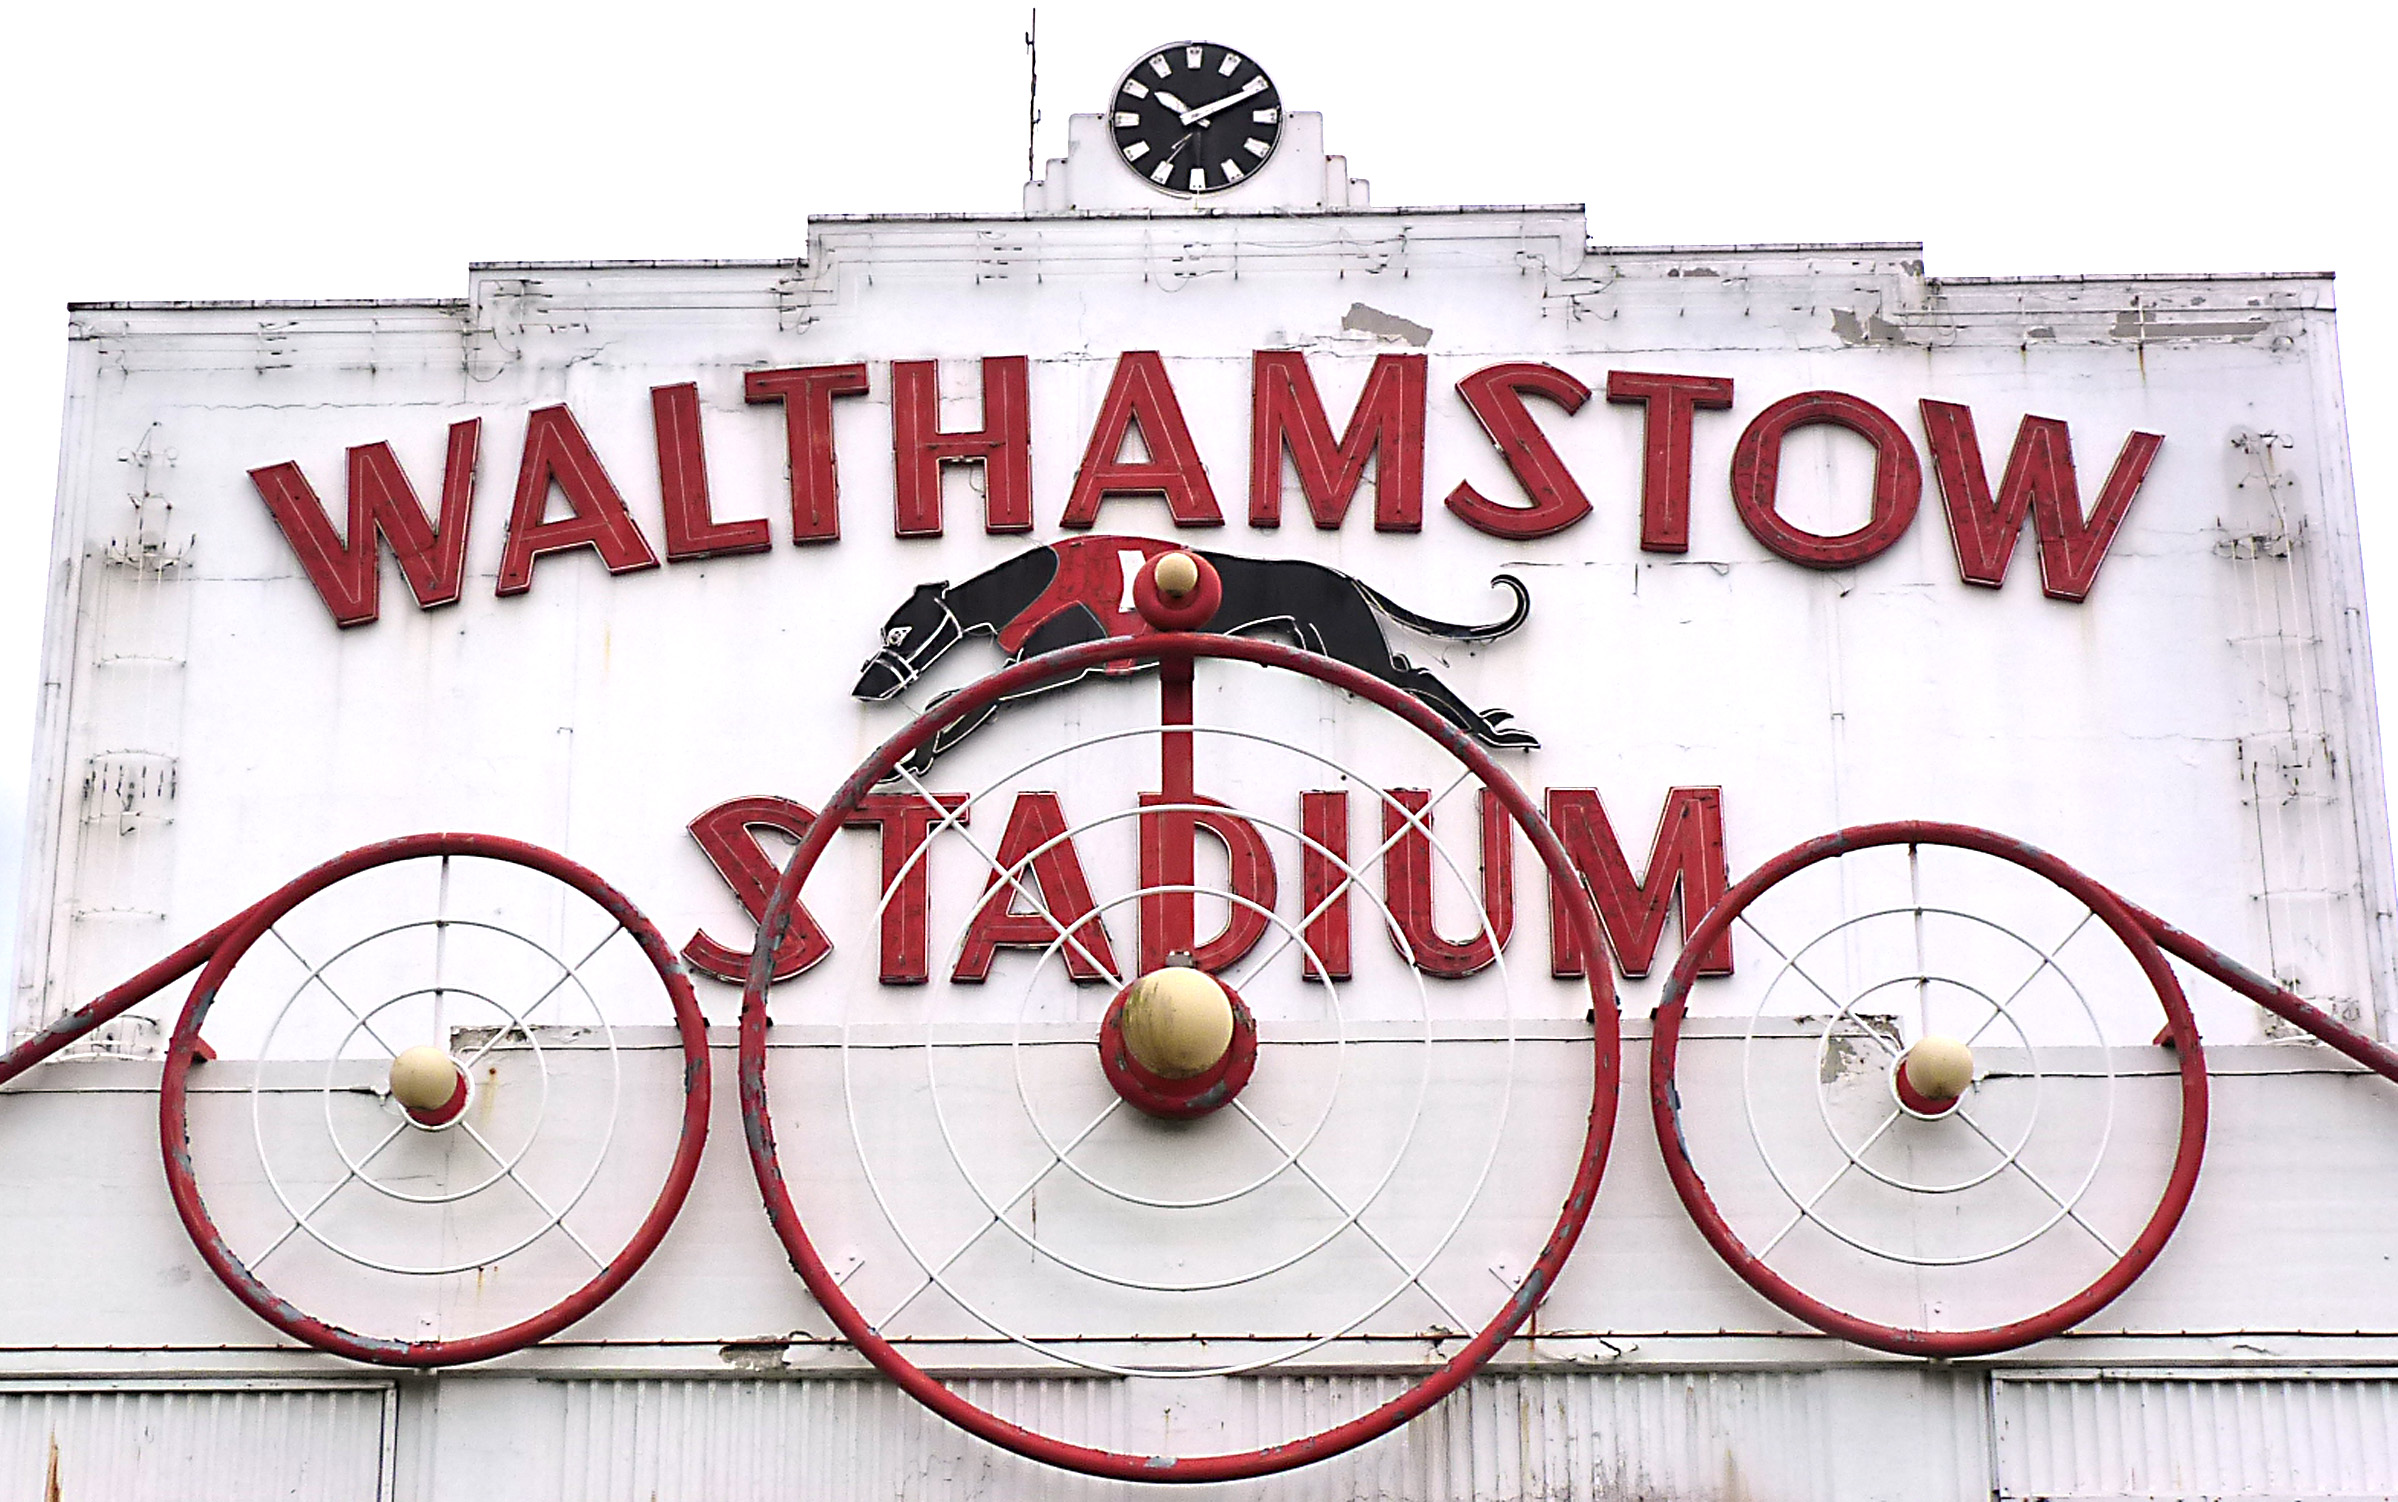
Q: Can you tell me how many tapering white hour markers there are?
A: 12